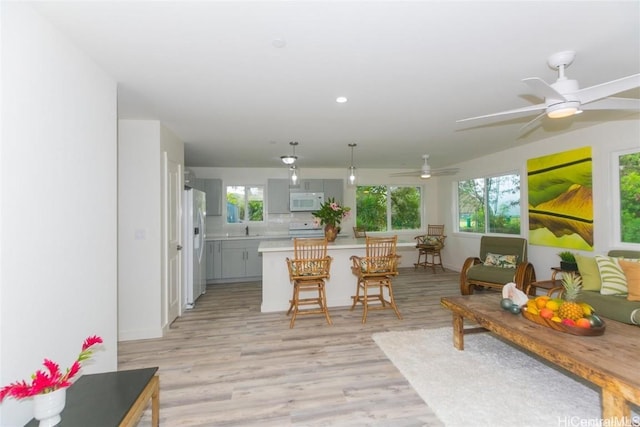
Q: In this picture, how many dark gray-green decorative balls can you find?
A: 2